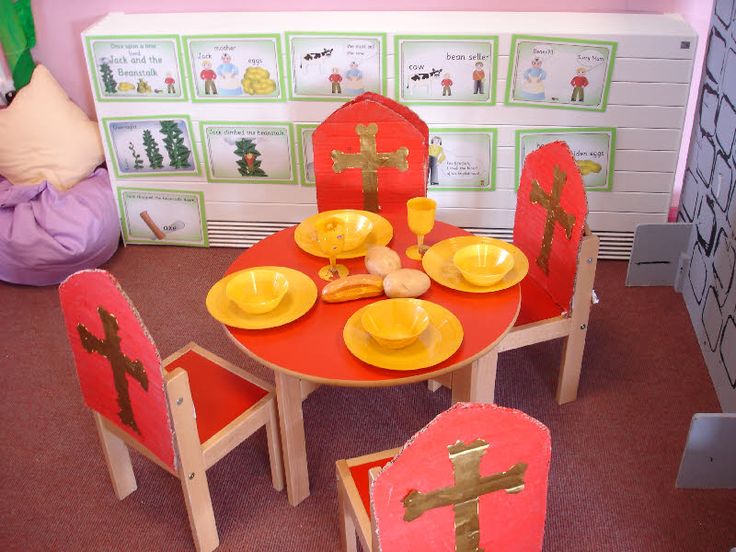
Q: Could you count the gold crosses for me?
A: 4